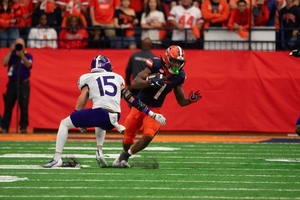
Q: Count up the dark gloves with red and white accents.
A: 2